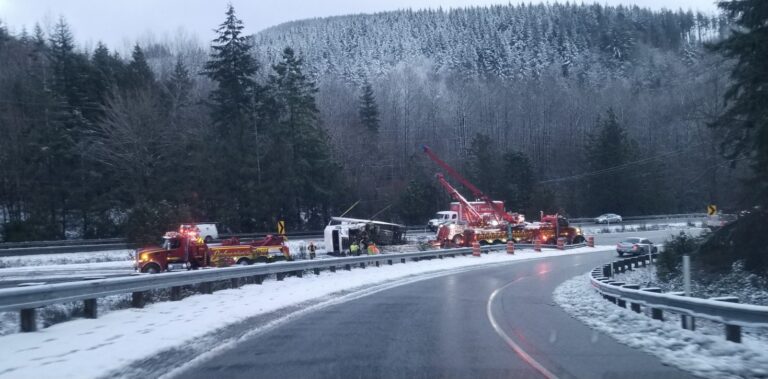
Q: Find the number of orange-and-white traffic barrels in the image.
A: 5